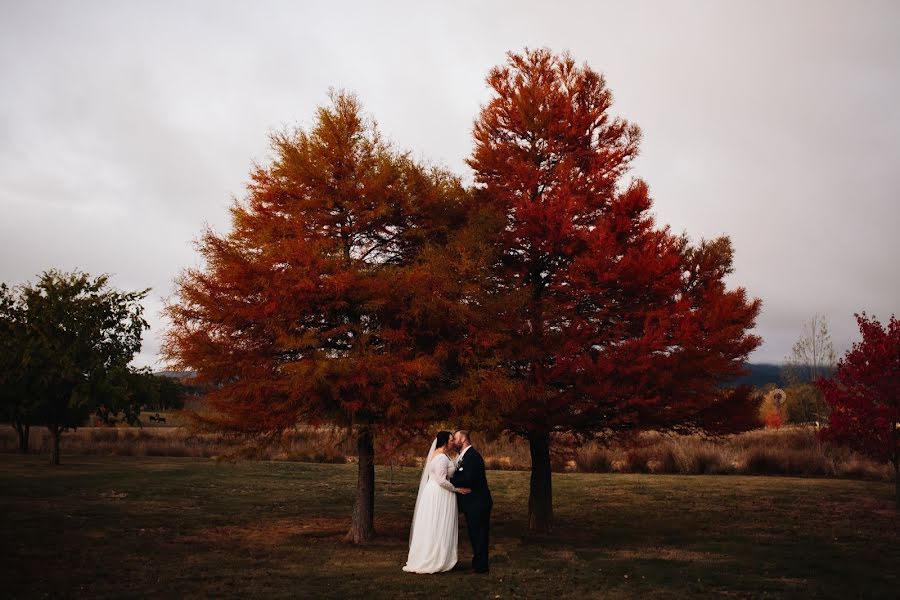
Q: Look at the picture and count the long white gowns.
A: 1